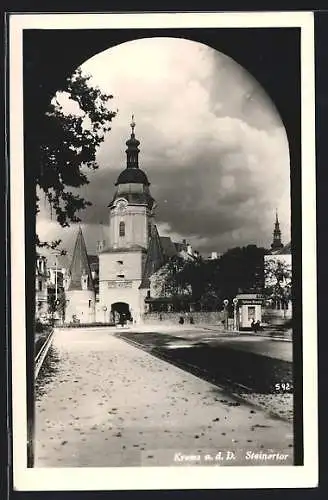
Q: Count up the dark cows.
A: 0